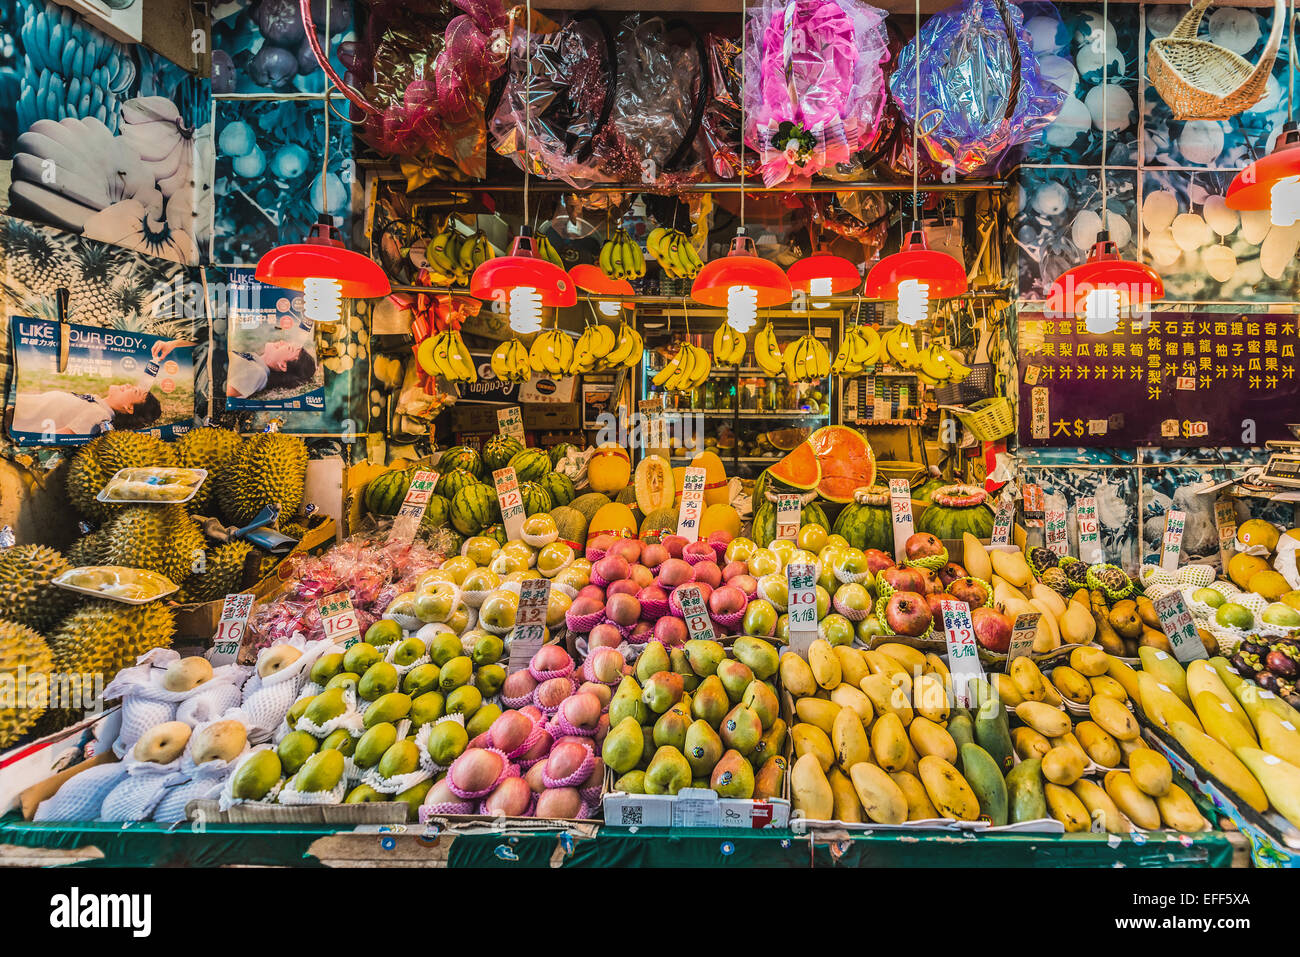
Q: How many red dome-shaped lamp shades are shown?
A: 8